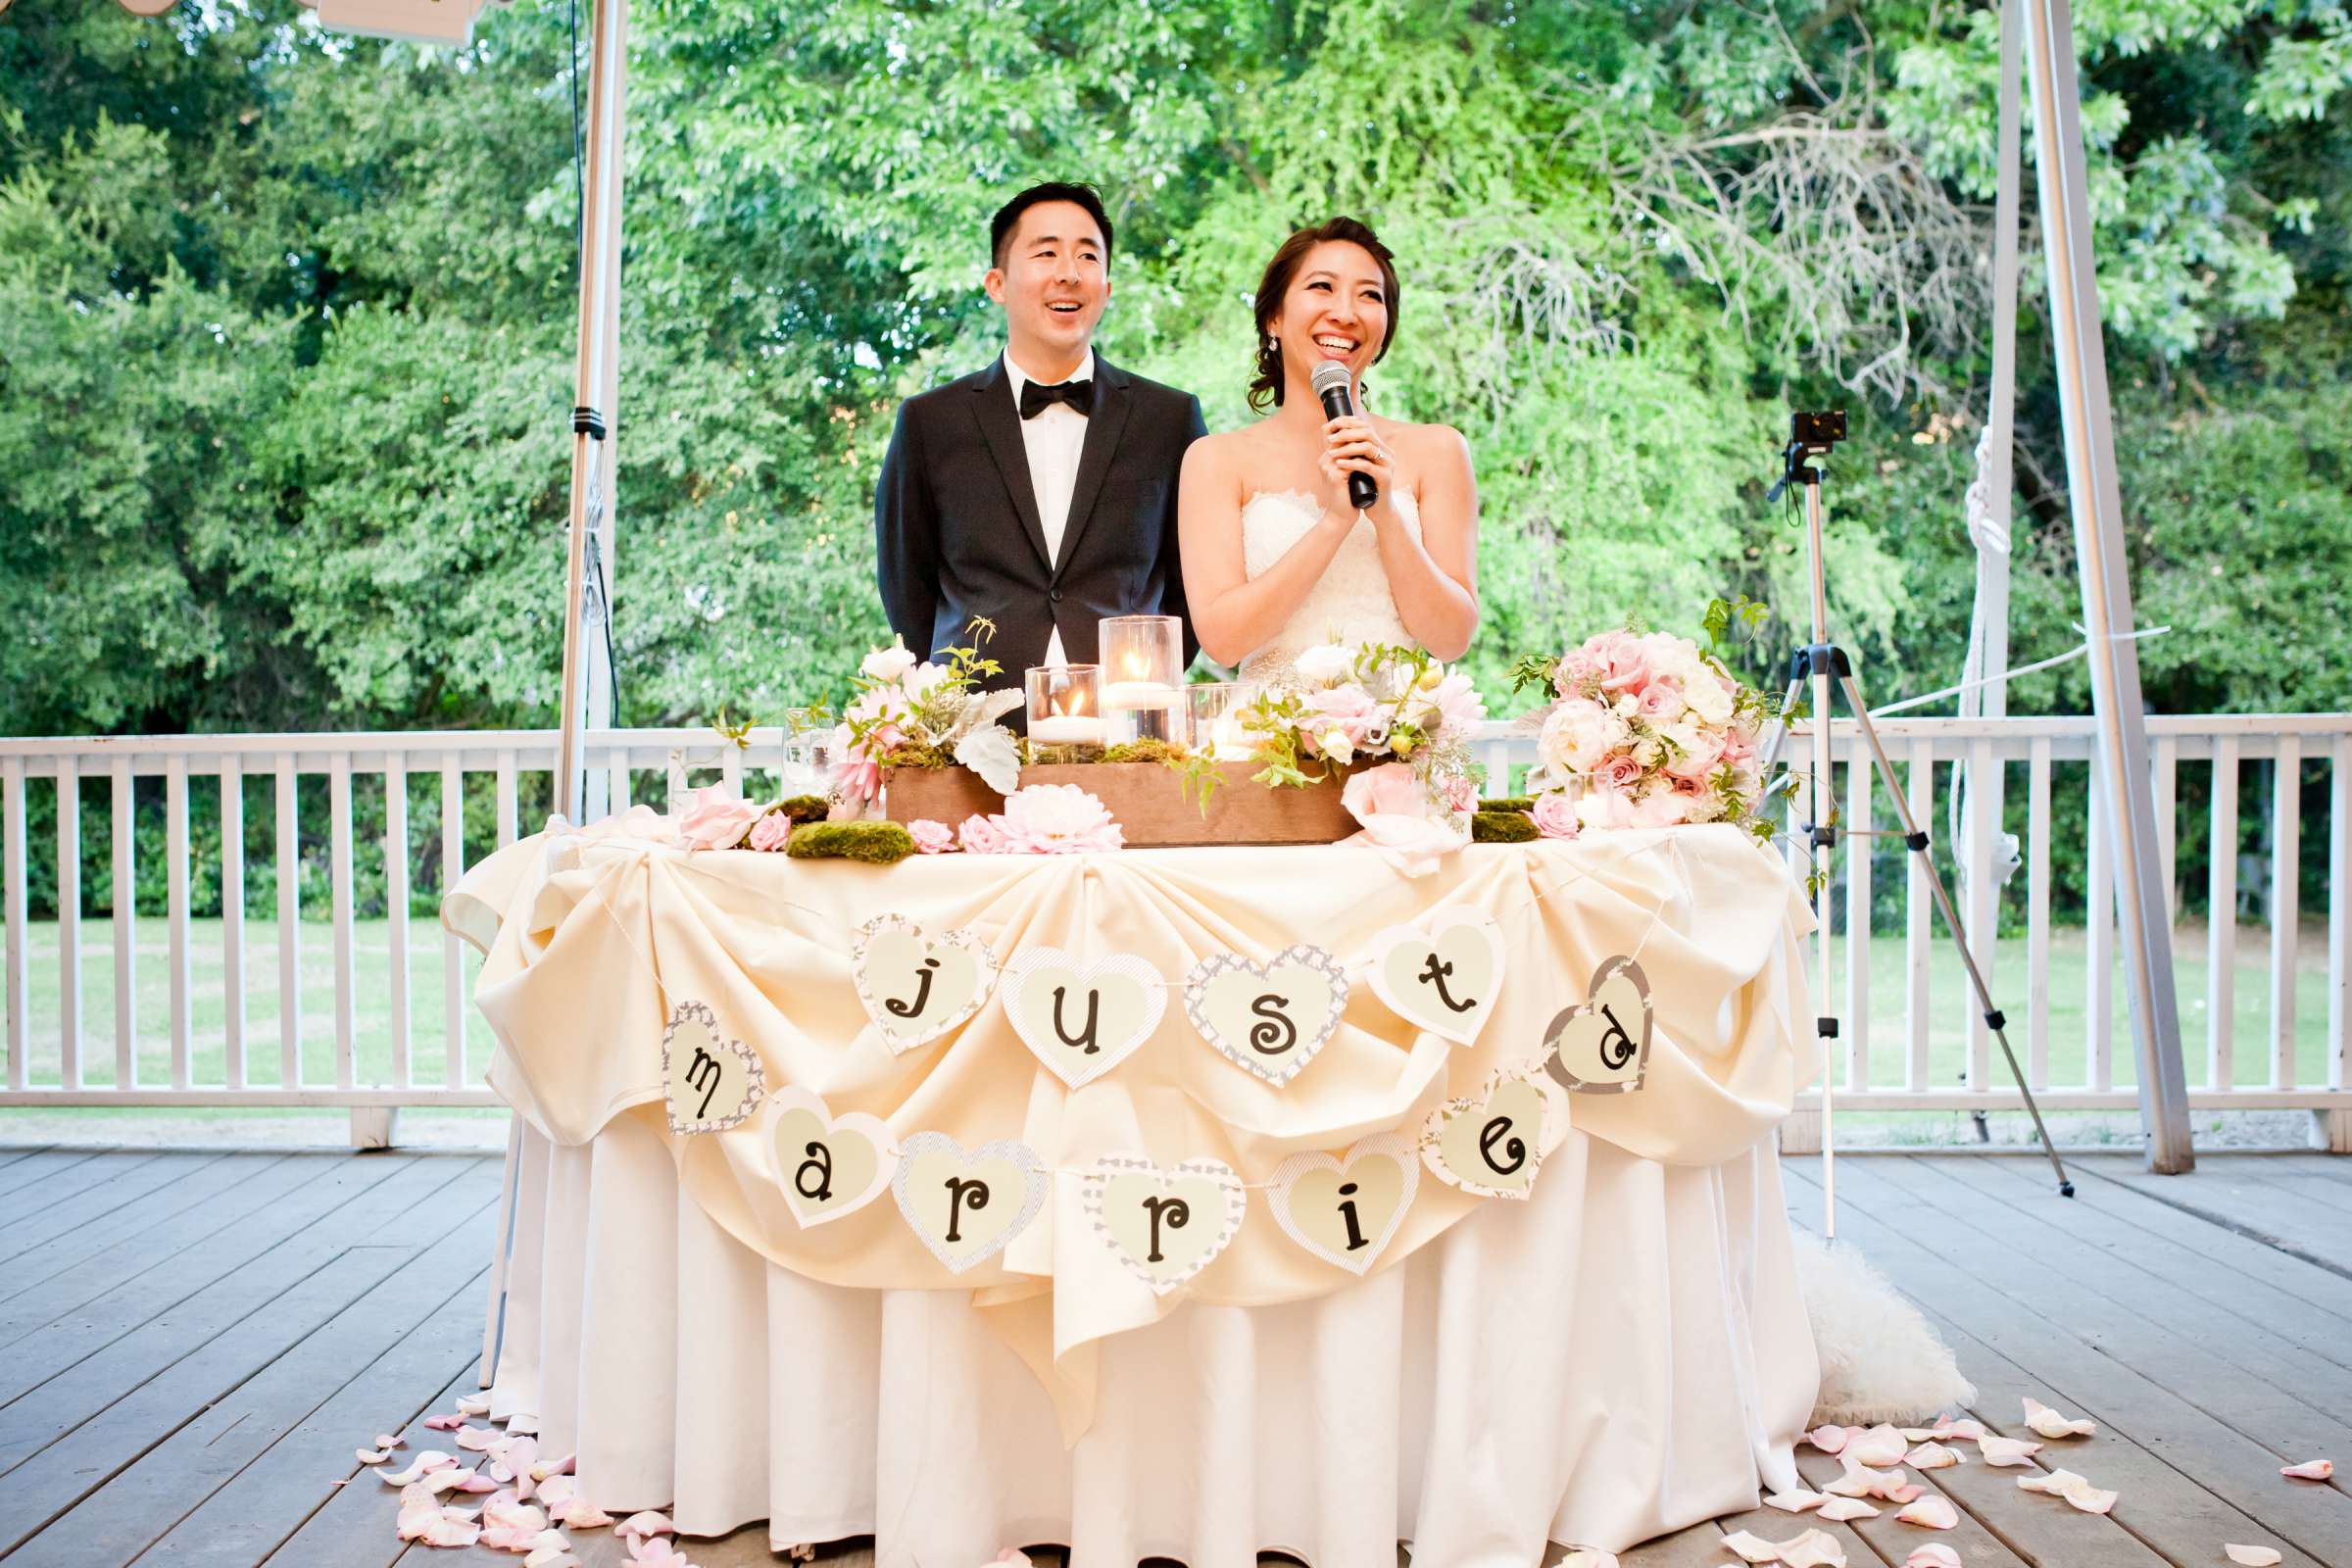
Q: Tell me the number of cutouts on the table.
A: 11